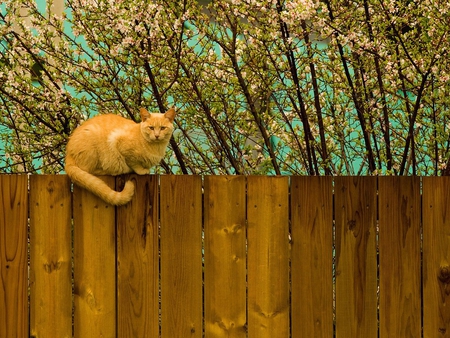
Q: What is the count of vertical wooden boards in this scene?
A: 11